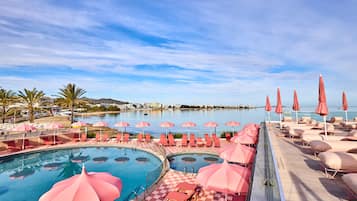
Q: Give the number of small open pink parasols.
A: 10